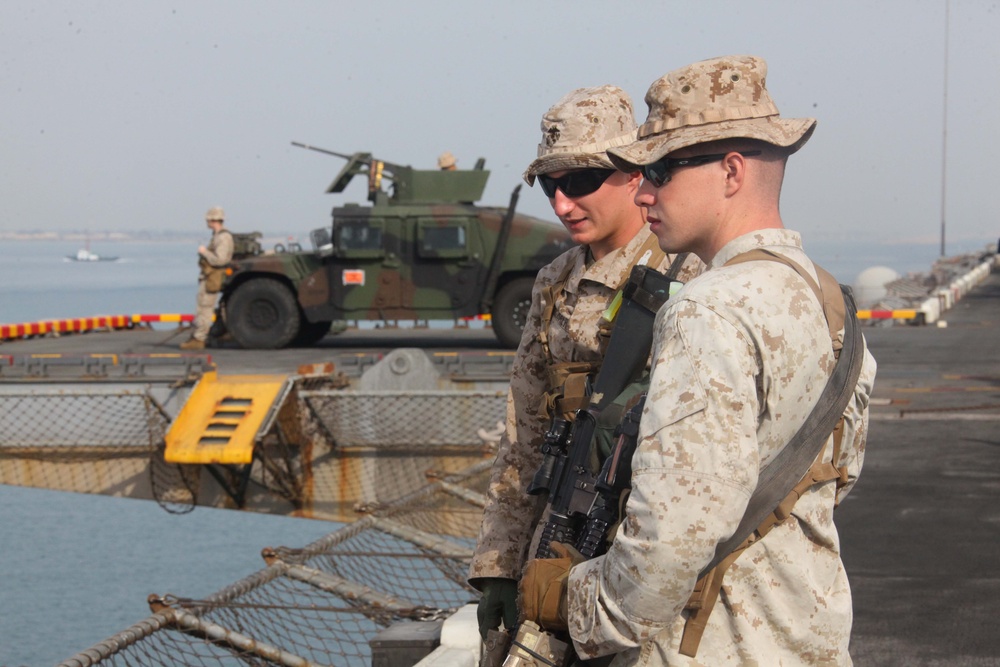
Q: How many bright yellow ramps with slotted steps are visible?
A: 1